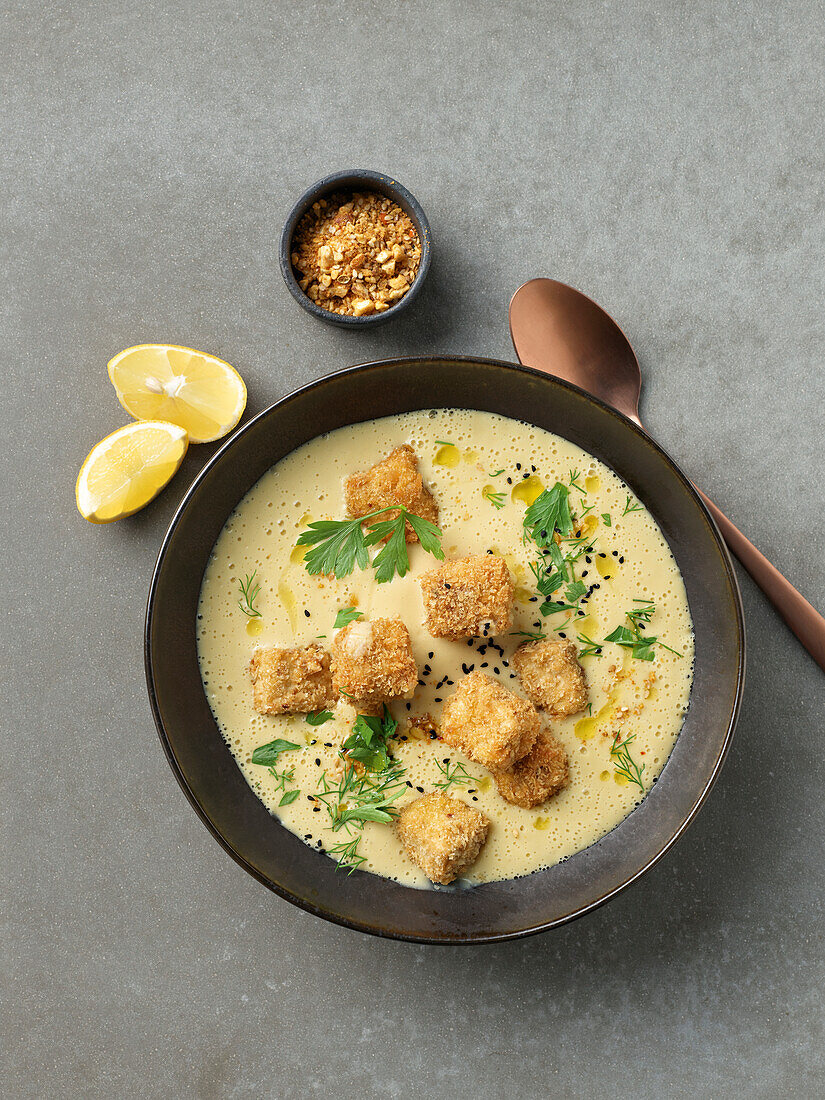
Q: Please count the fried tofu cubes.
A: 8